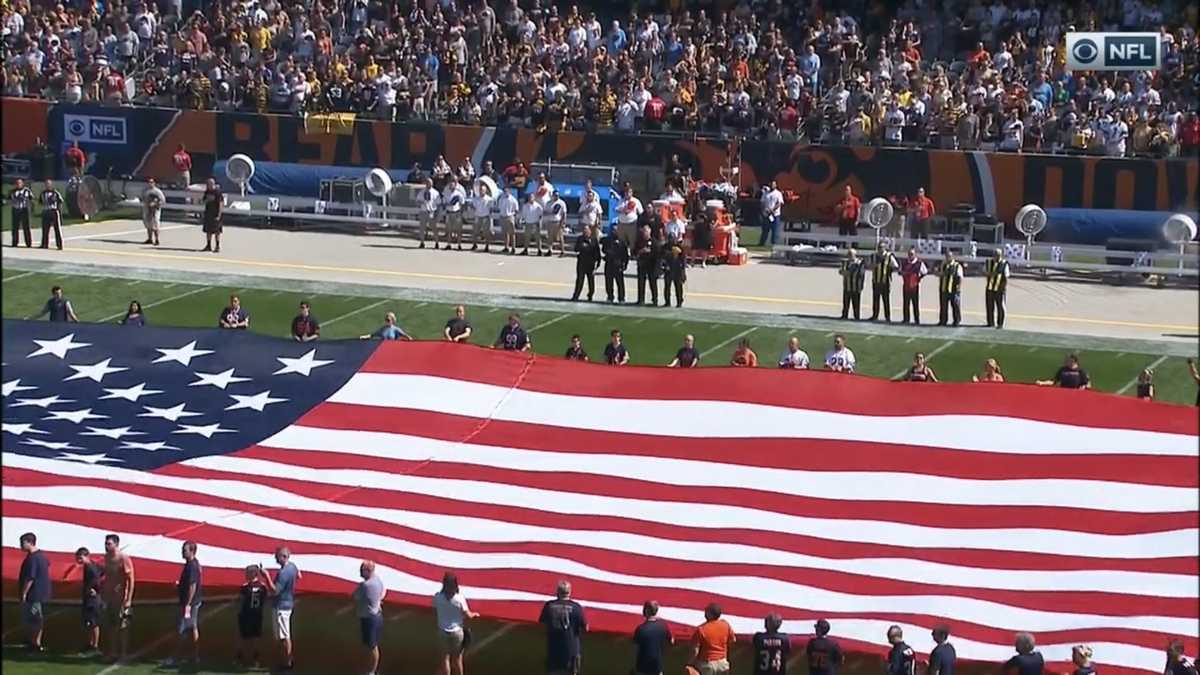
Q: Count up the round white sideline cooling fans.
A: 6